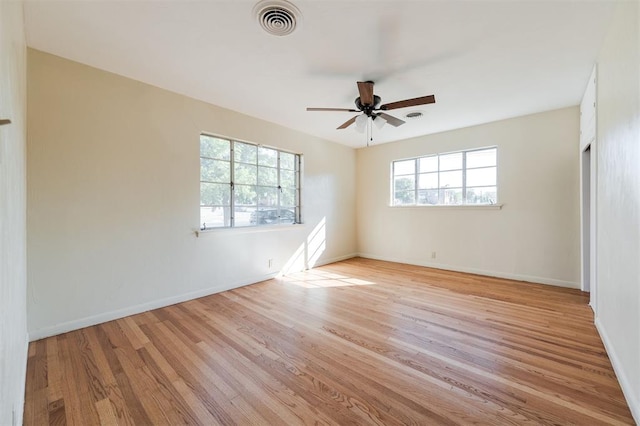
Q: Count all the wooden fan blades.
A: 5